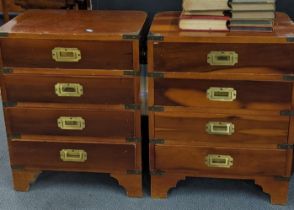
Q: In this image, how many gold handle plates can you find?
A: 8